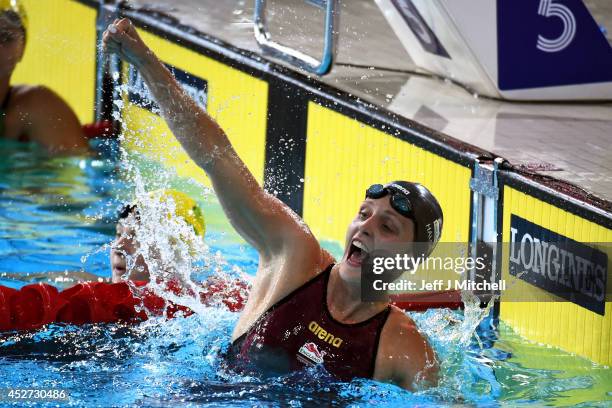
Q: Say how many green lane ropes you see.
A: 0